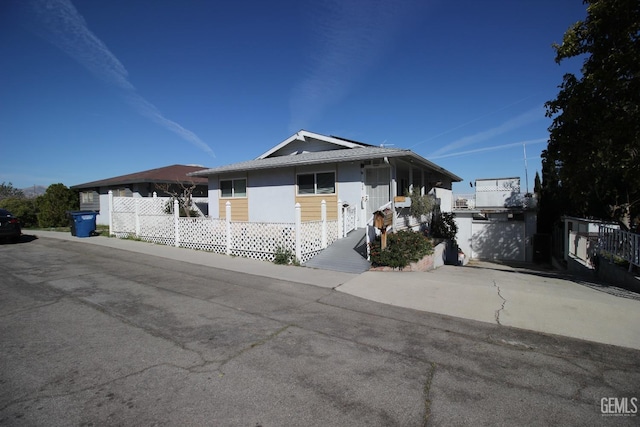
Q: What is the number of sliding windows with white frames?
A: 2